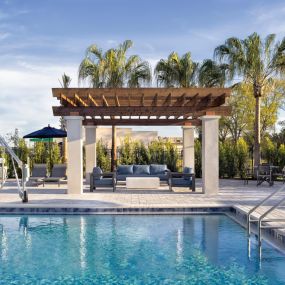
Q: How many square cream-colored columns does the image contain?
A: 4